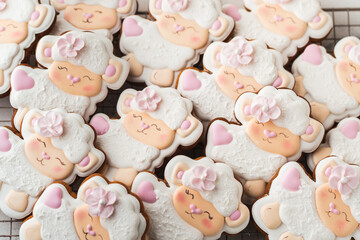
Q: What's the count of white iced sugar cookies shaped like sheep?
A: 14